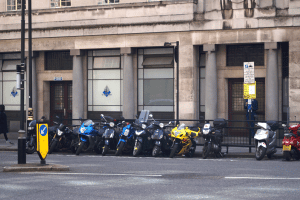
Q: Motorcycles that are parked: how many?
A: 11